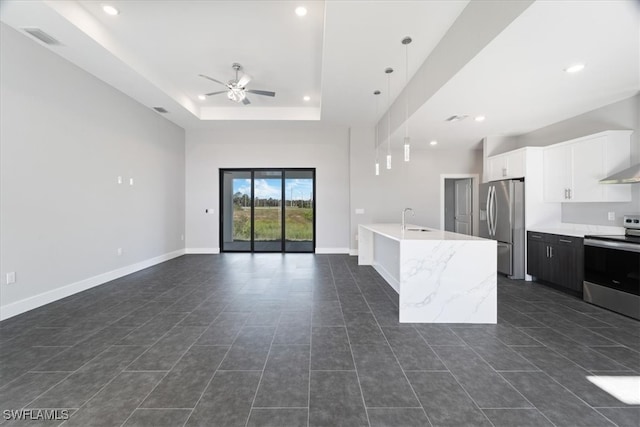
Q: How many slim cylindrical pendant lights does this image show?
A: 3